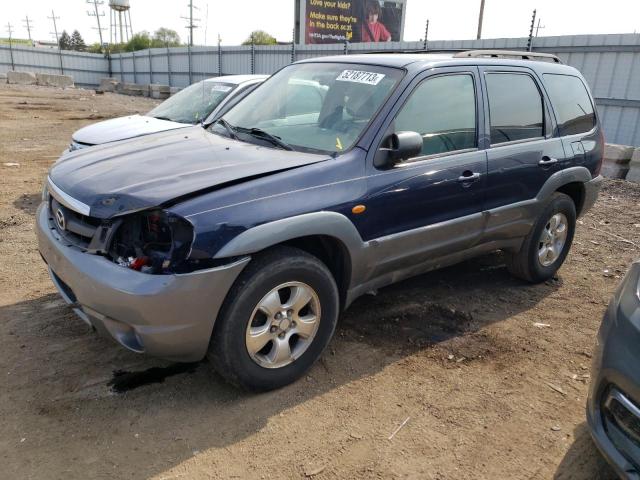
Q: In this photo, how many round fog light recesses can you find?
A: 1